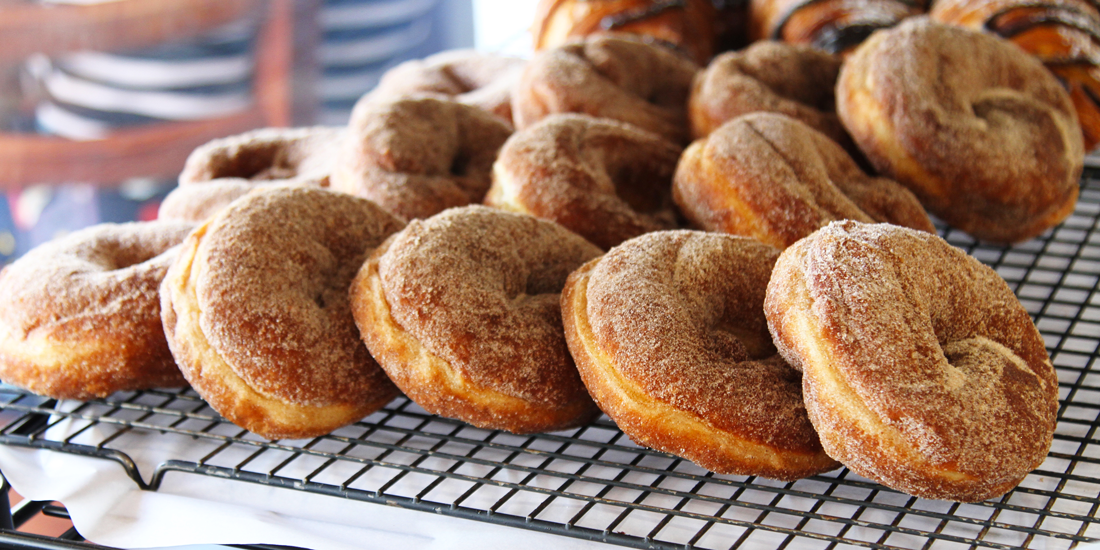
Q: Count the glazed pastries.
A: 3